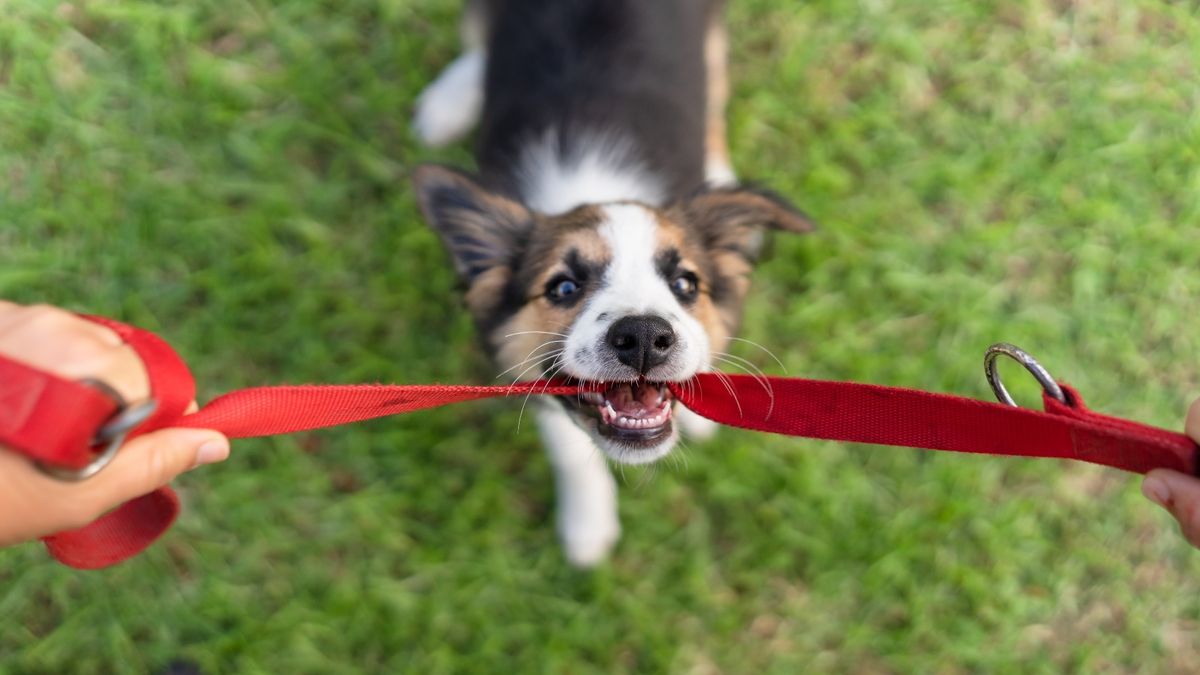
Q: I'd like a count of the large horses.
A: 0